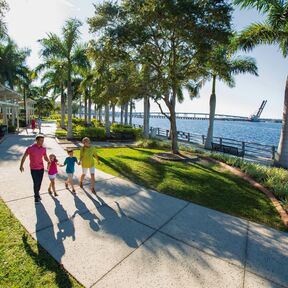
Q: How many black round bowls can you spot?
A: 0